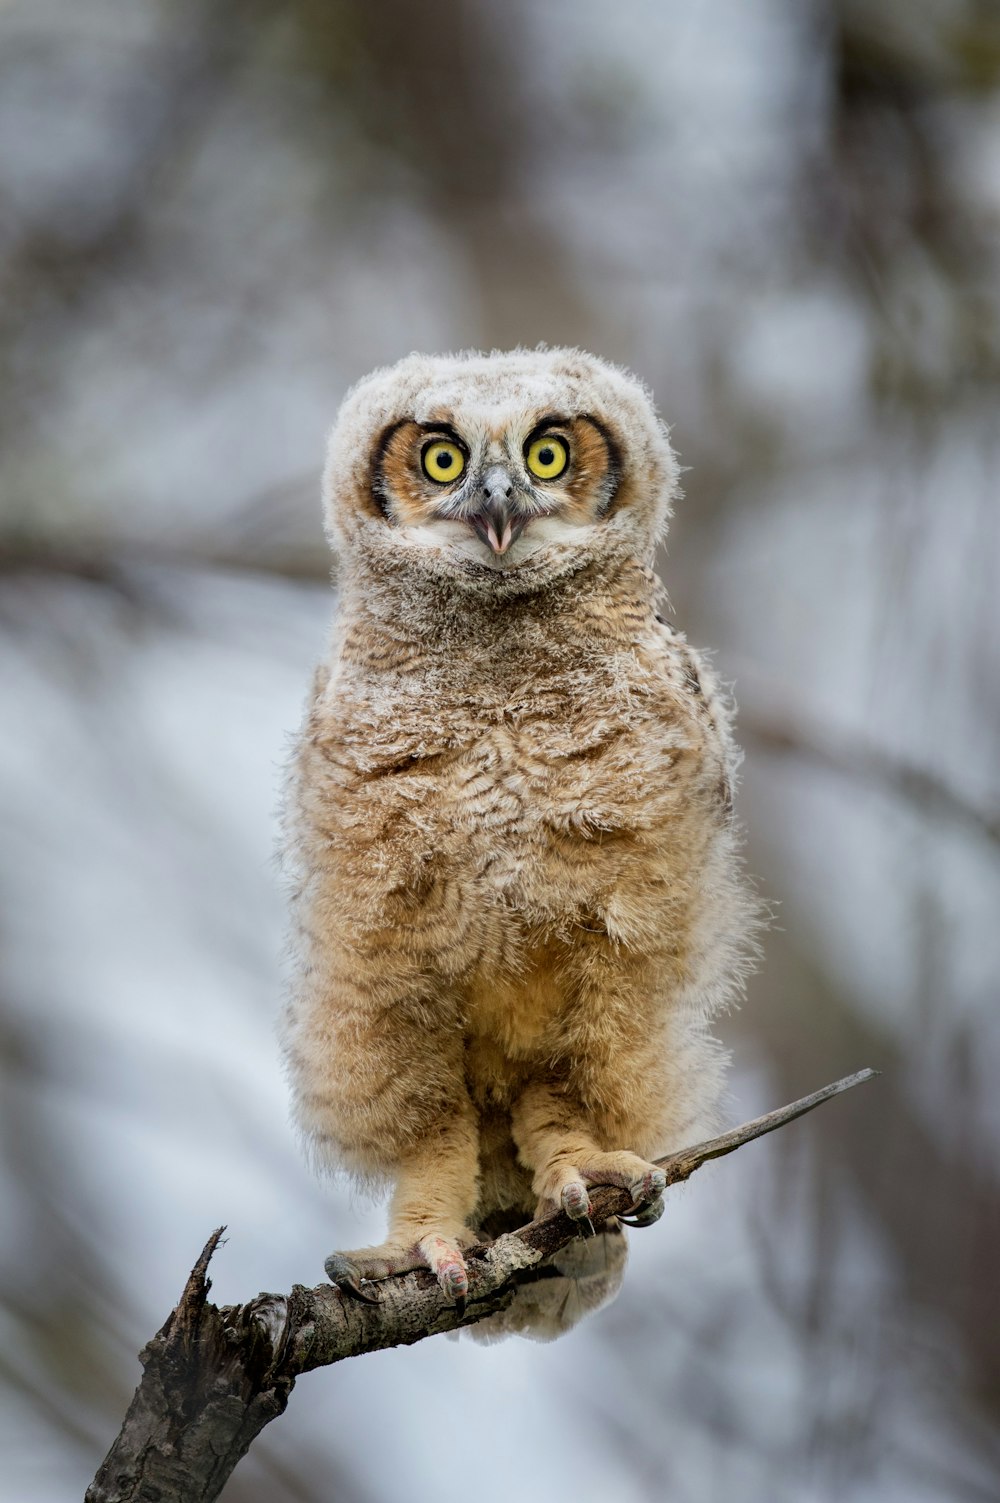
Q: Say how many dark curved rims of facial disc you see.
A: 2